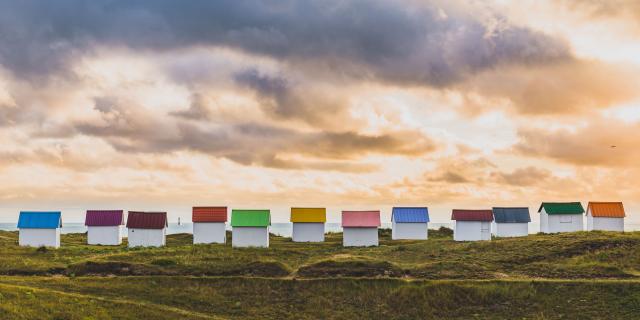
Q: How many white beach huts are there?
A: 12